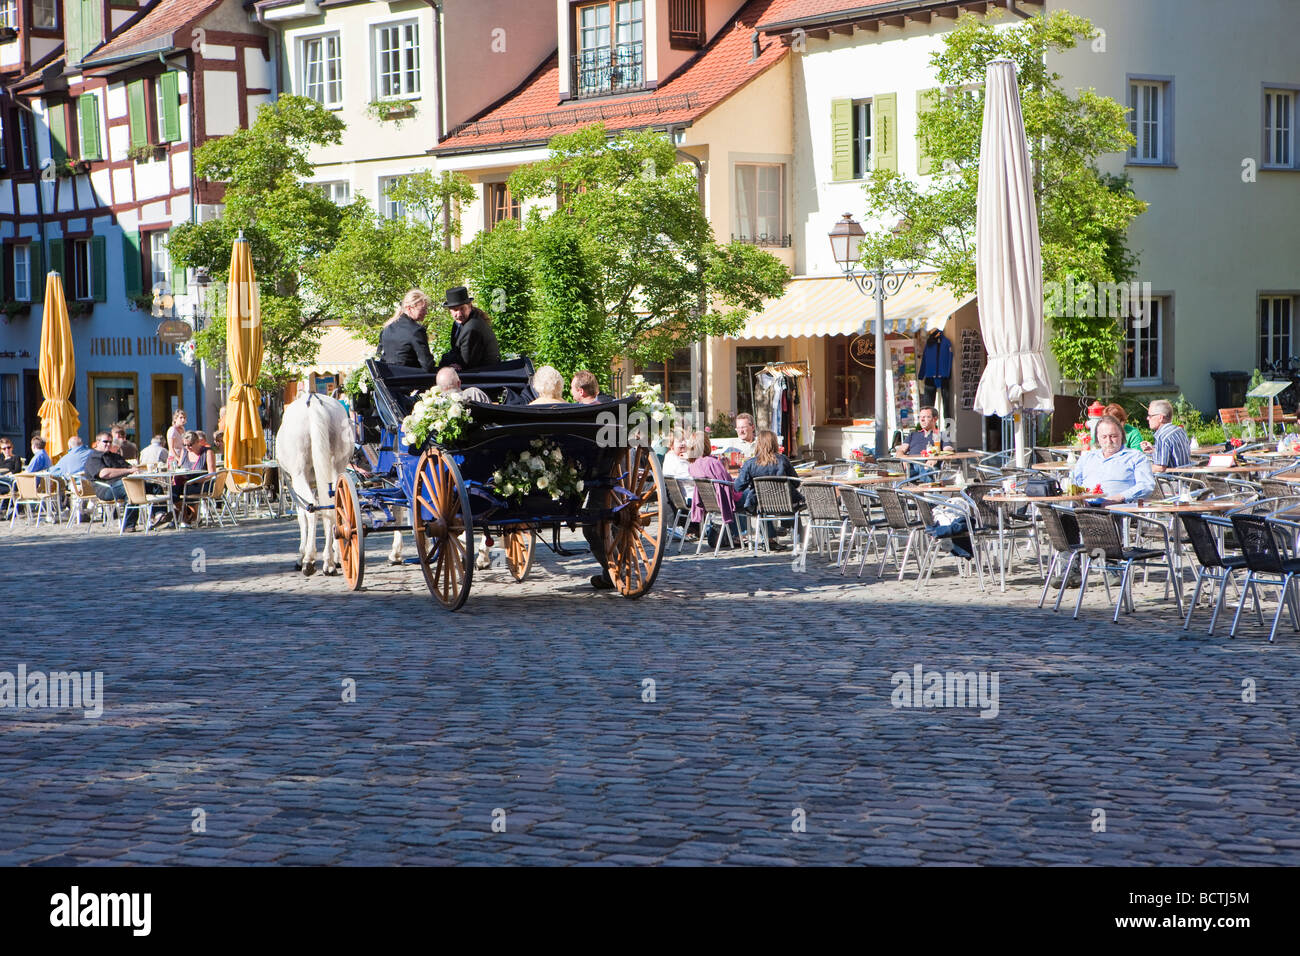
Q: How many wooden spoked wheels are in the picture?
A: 4